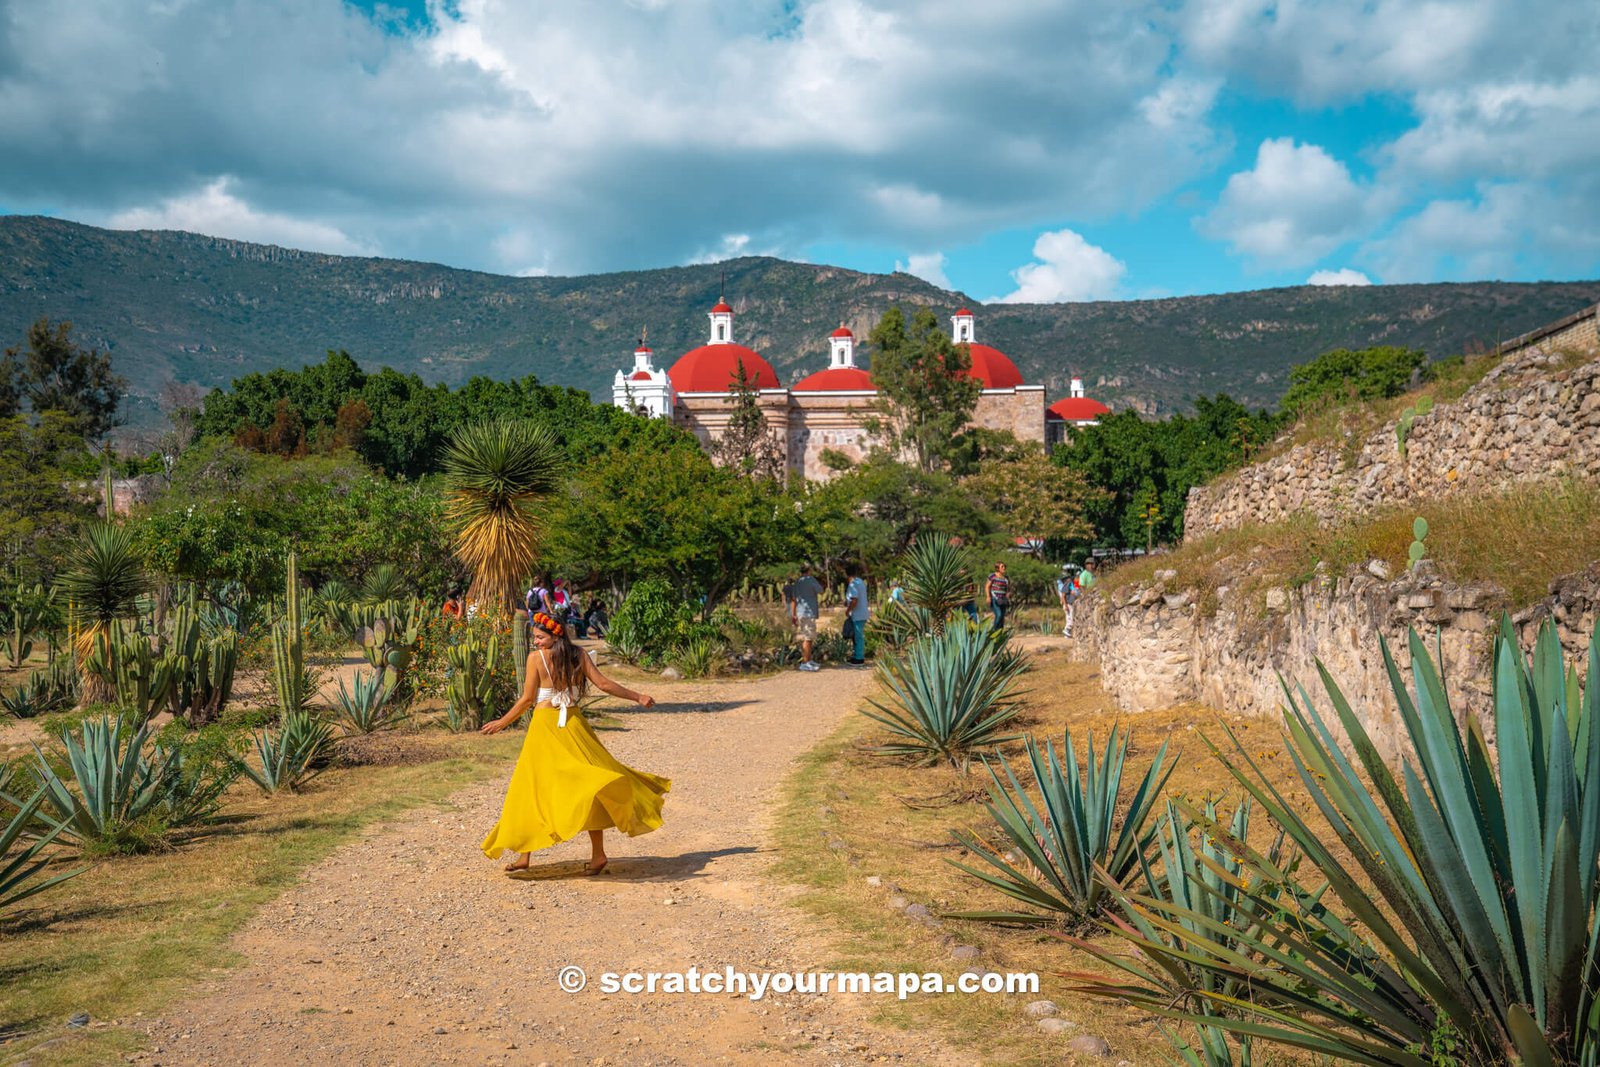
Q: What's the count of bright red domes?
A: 4